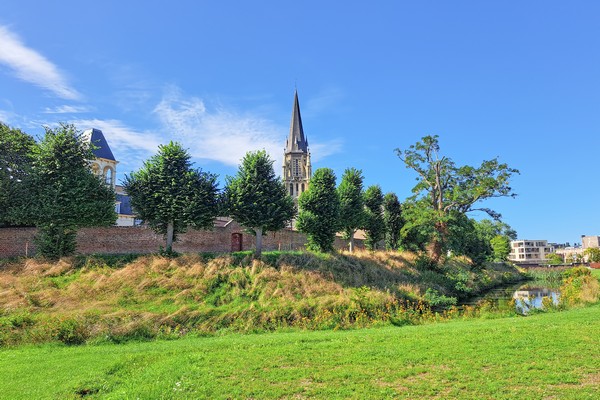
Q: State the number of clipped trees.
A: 7